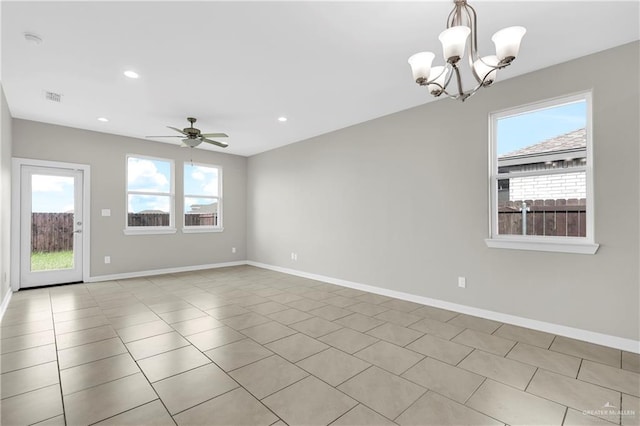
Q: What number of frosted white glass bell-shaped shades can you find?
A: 5